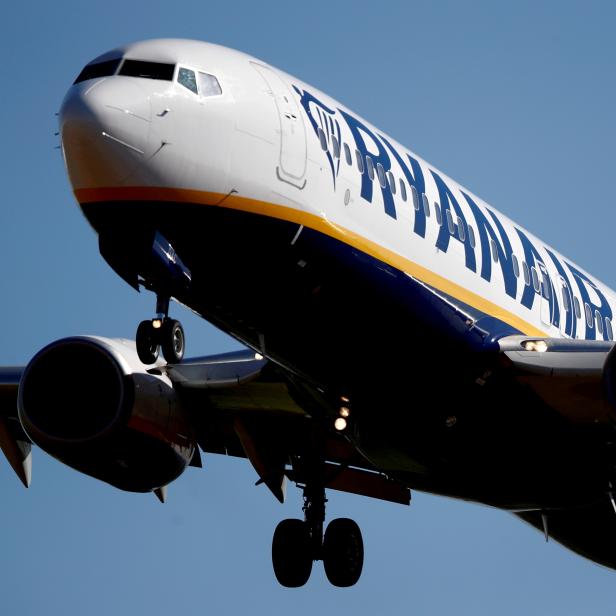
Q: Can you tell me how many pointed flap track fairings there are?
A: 3